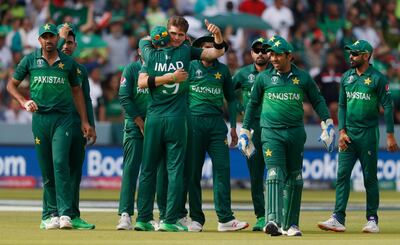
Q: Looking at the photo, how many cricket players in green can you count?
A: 9